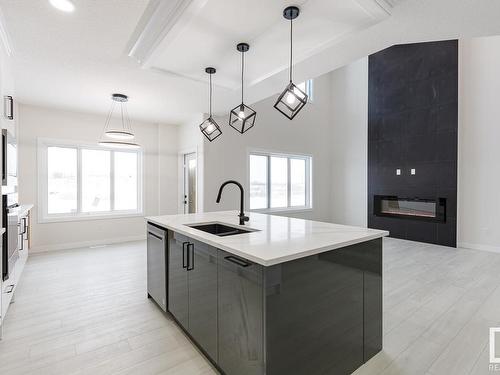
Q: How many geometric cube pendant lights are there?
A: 3